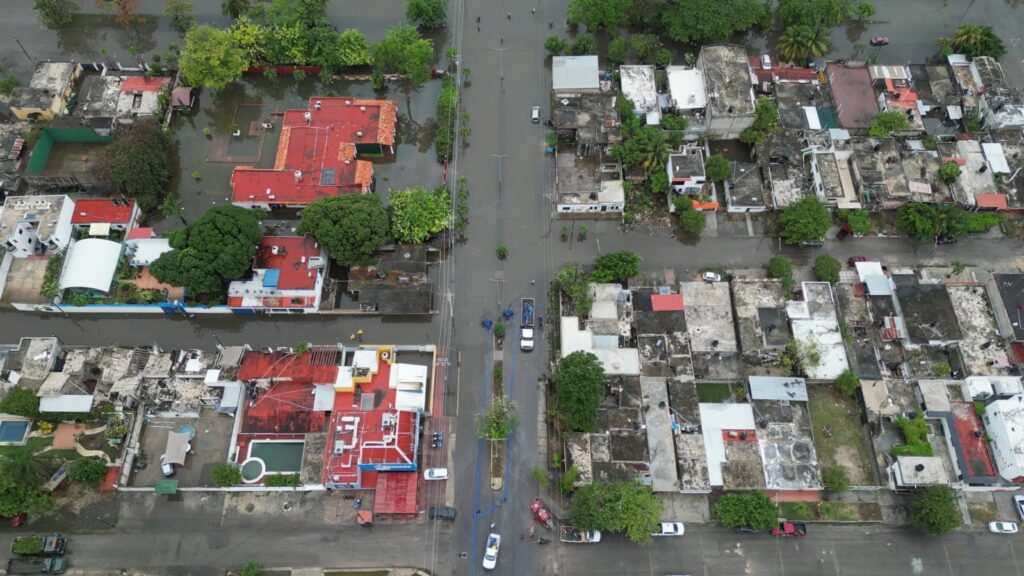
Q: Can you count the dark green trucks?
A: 2